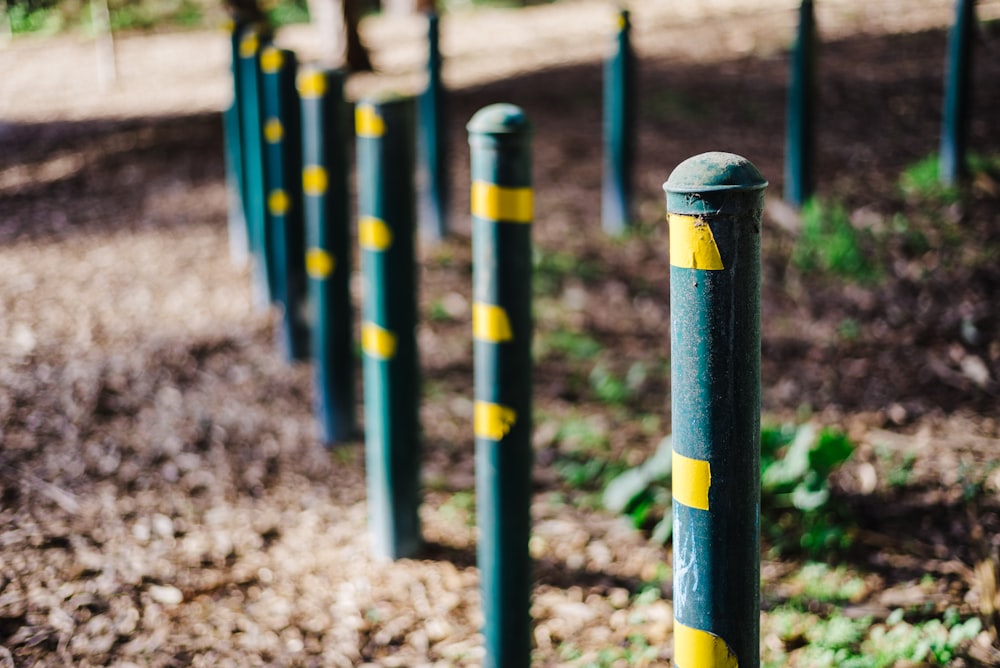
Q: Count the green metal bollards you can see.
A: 11